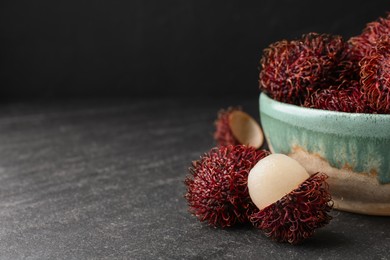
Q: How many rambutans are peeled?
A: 1